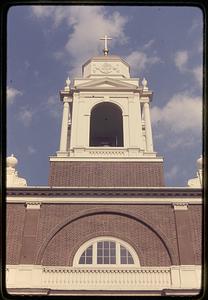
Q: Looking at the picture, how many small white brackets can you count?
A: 2